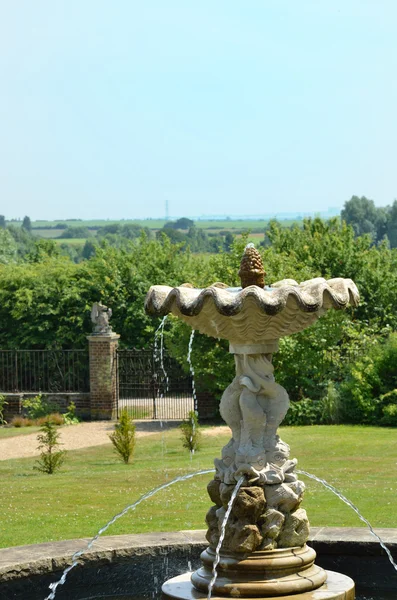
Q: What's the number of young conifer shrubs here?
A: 3